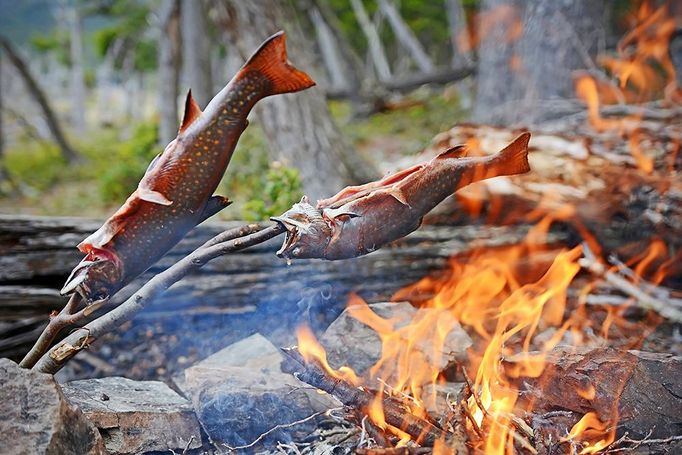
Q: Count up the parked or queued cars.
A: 0